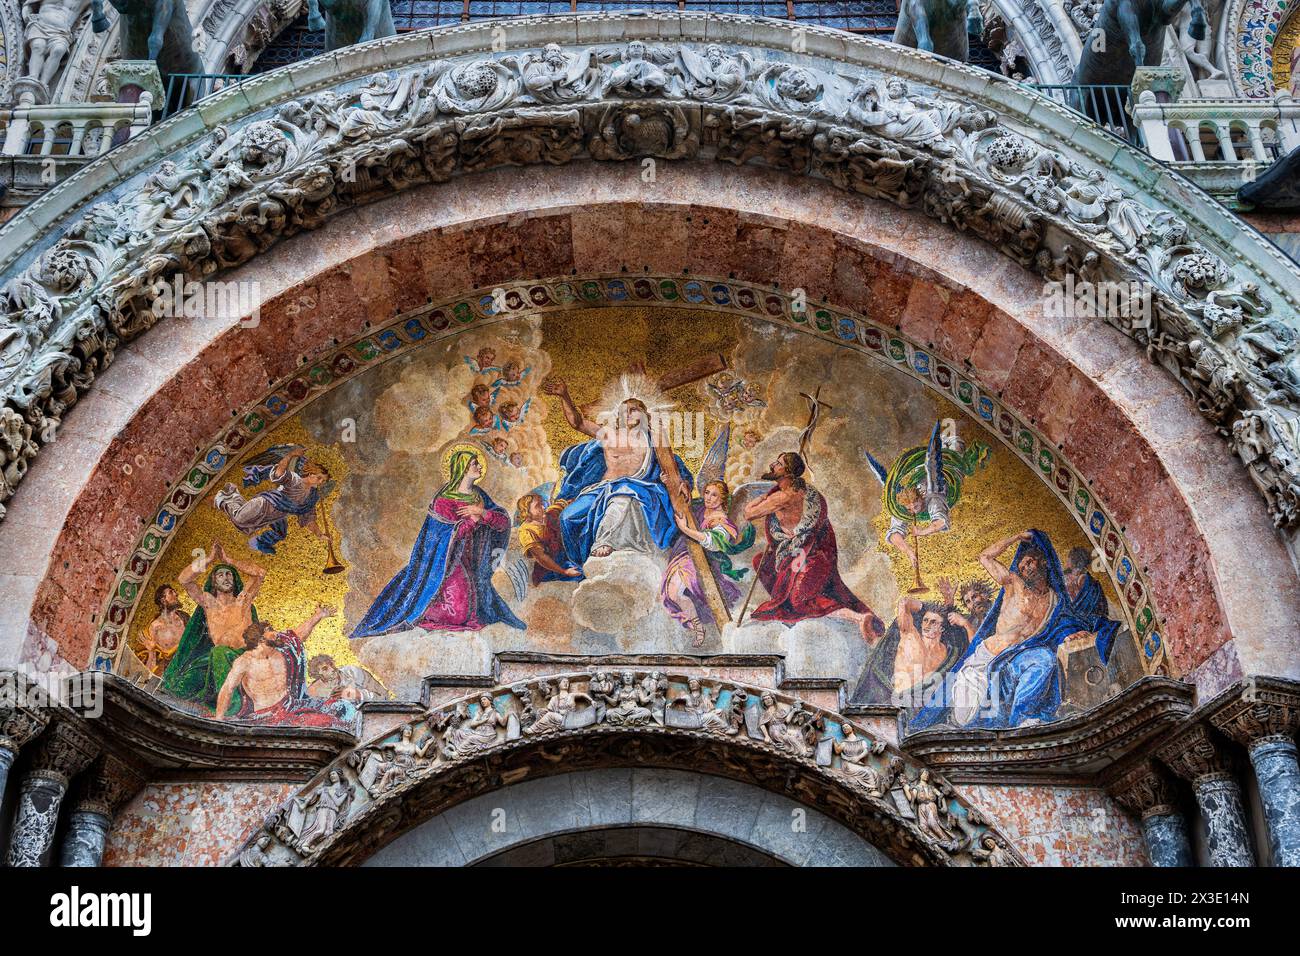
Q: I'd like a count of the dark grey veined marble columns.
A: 6